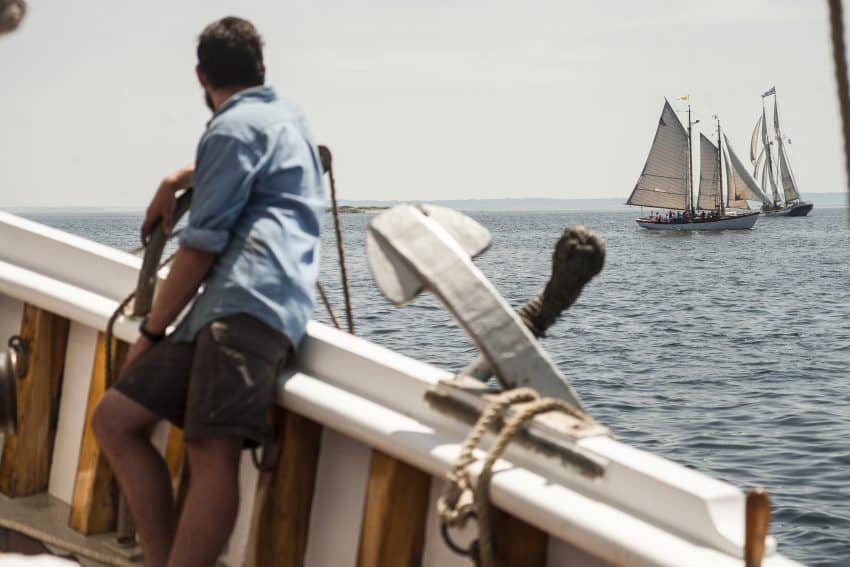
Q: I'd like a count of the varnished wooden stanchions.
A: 6